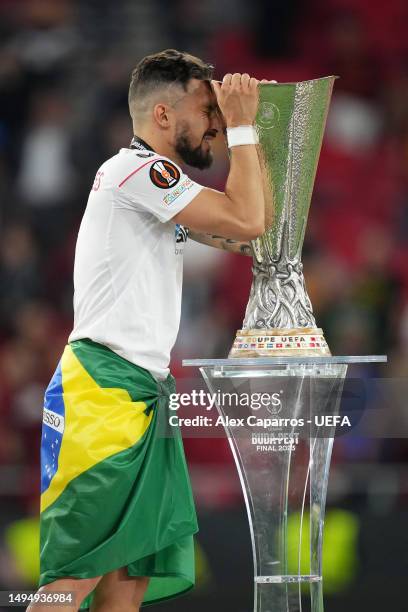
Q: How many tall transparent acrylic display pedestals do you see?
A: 1